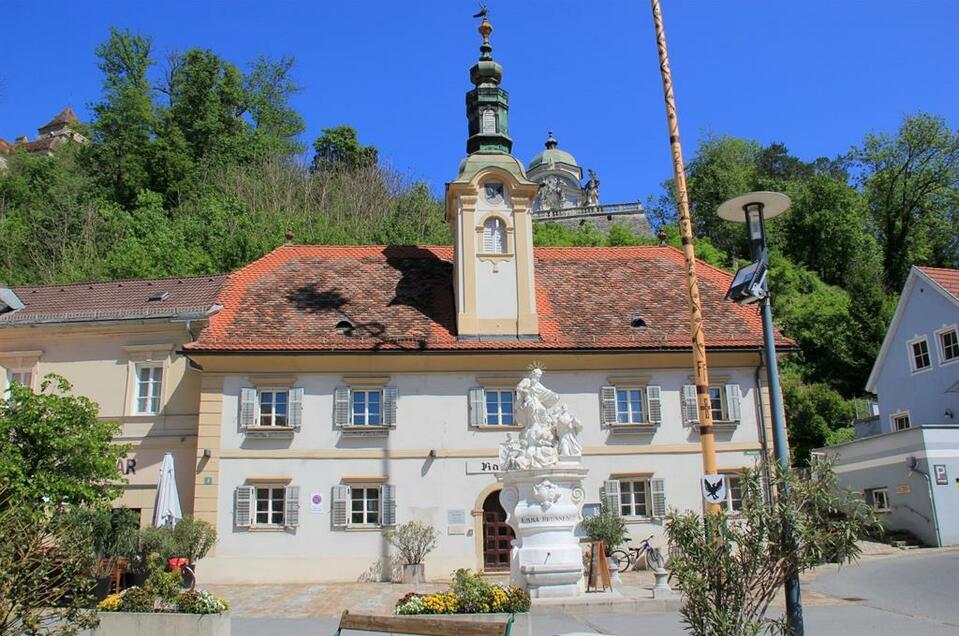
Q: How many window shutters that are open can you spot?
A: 15